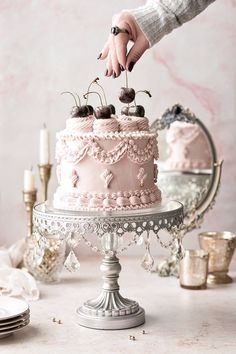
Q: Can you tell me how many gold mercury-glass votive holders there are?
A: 2